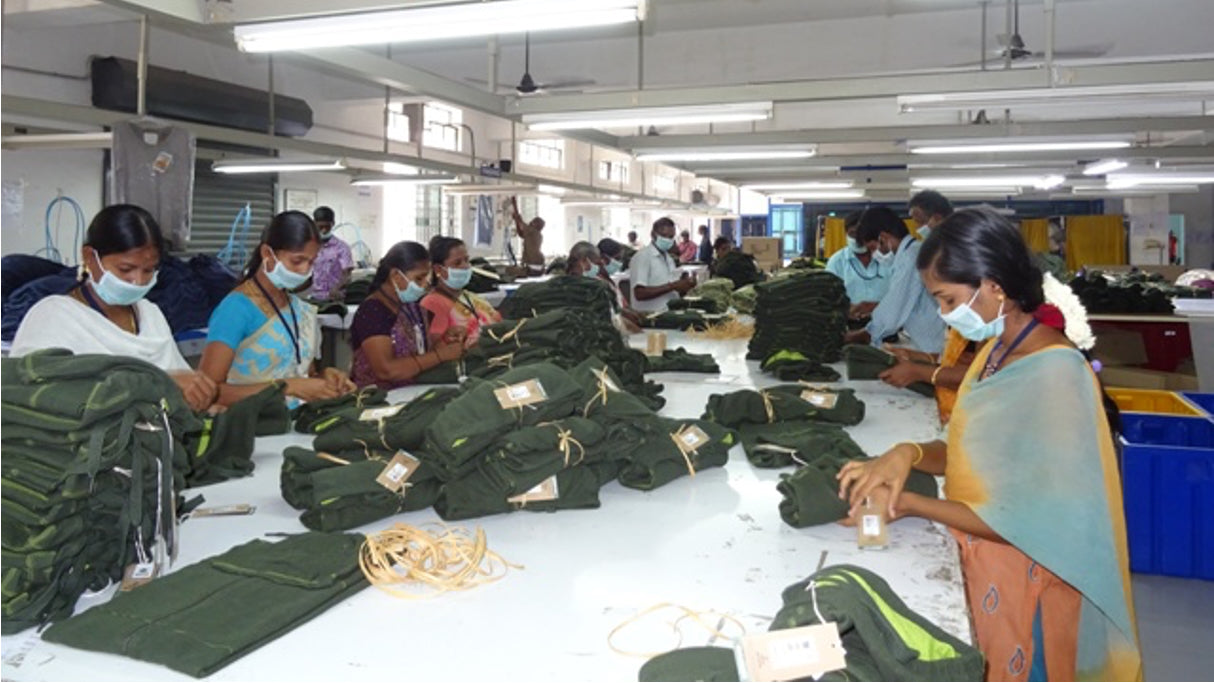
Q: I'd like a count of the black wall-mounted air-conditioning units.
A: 1